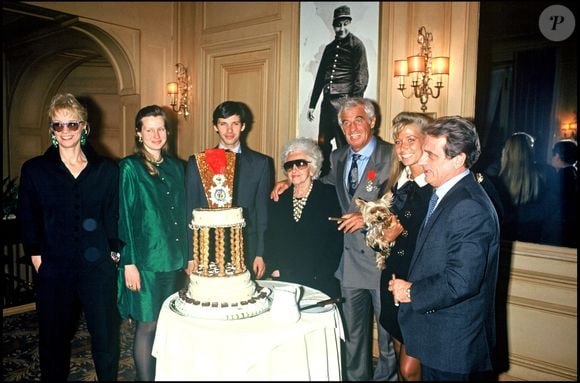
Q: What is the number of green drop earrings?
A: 2